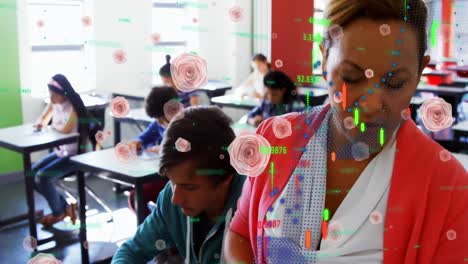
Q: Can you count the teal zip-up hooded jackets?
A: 1